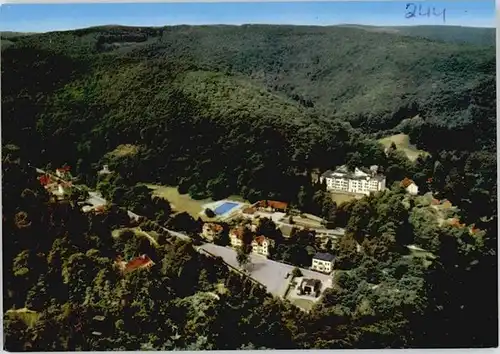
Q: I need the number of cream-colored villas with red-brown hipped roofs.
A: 3